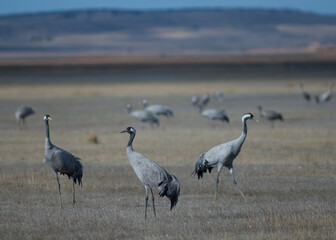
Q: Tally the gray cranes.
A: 13